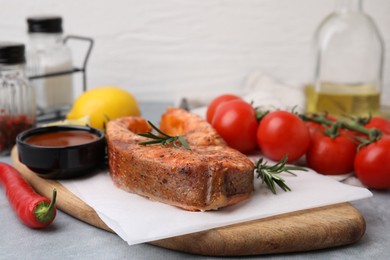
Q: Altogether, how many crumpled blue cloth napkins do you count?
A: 0